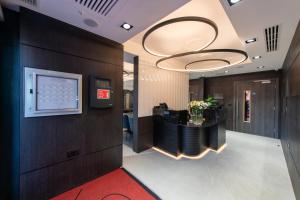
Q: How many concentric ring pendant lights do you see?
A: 3